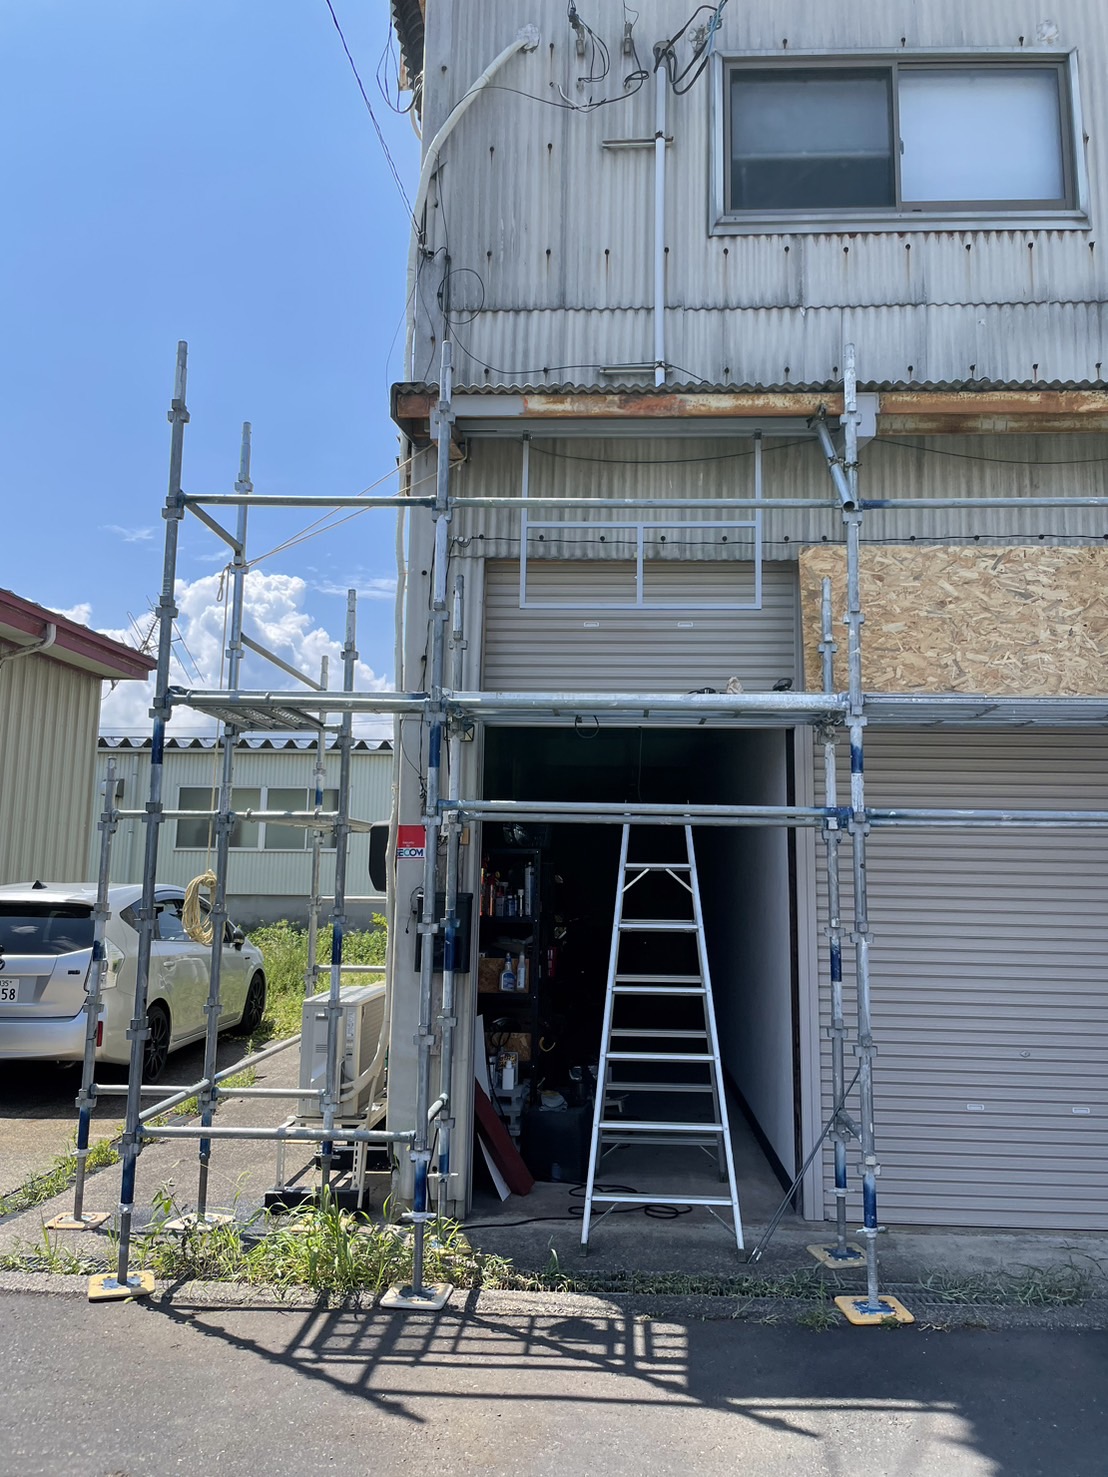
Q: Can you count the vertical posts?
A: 9